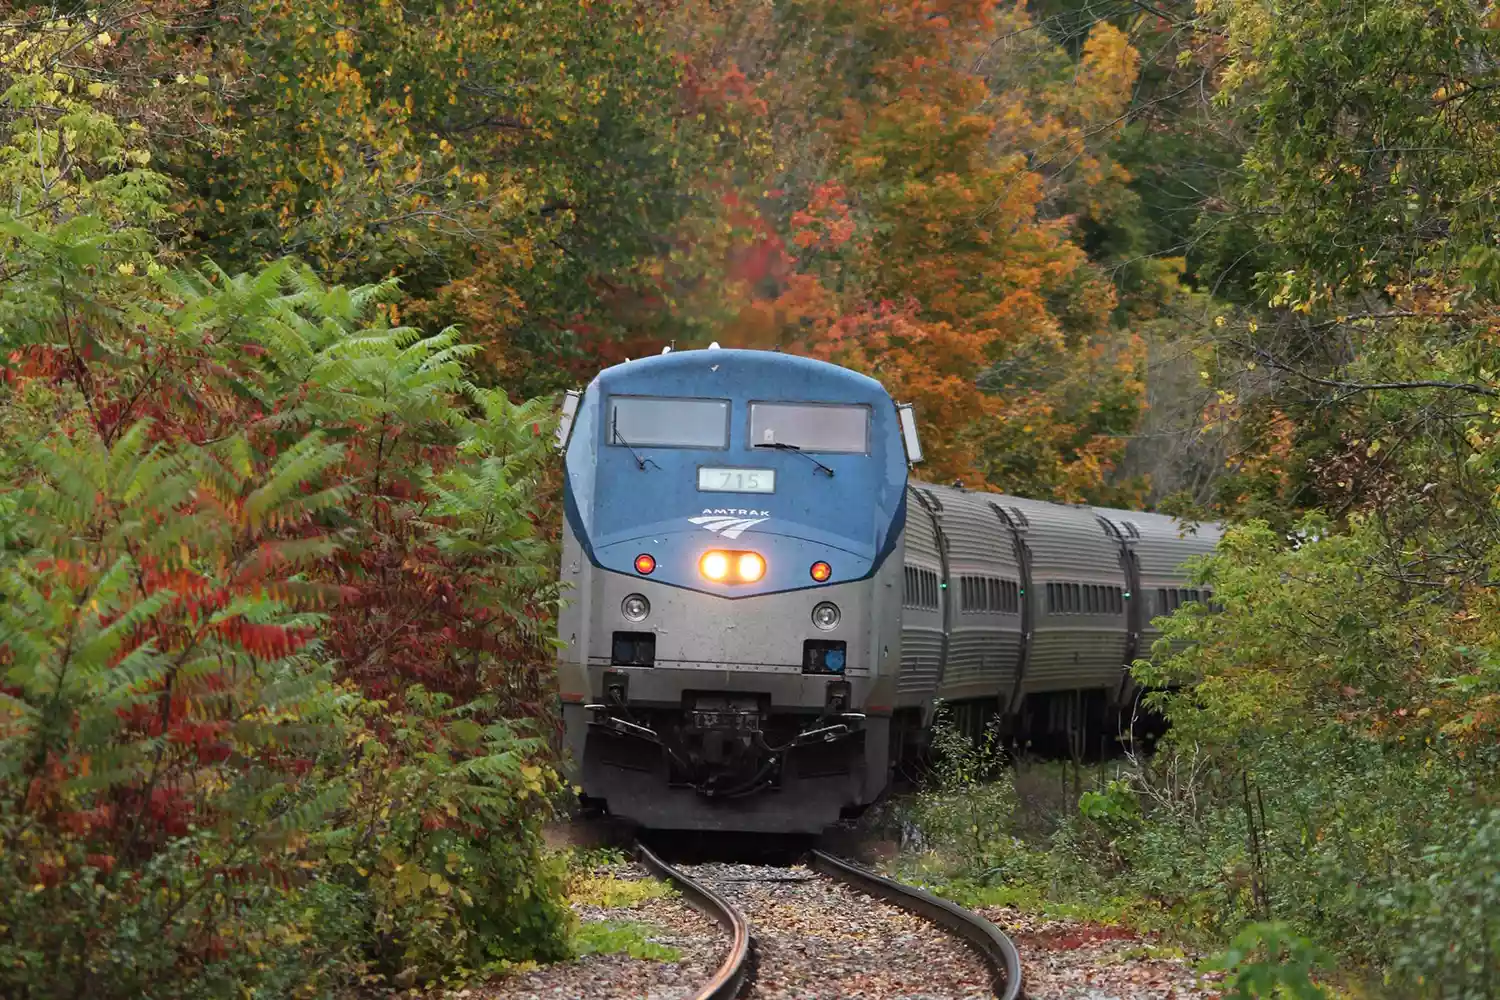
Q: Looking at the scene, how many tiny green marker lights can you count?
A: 3